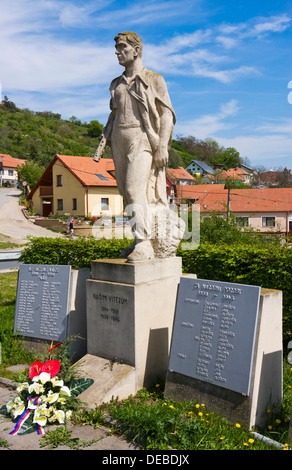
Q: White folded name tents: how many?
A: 0